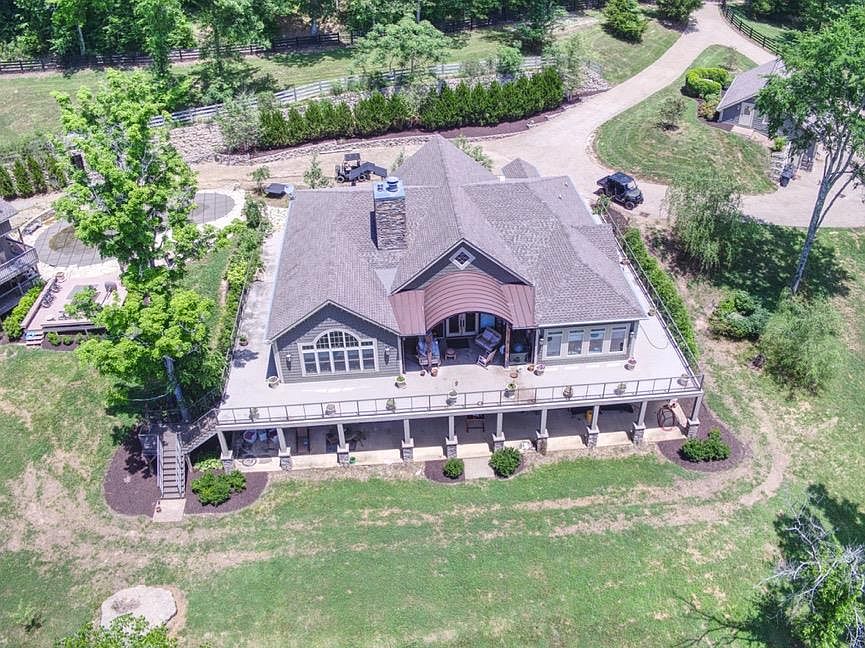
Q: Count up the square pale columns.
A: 10